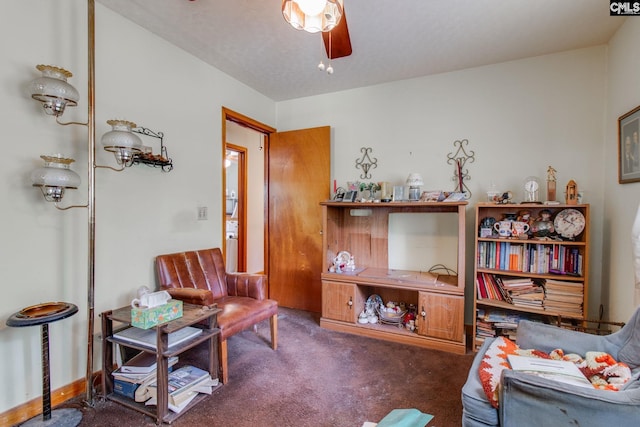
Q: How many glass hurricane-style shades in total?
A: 3